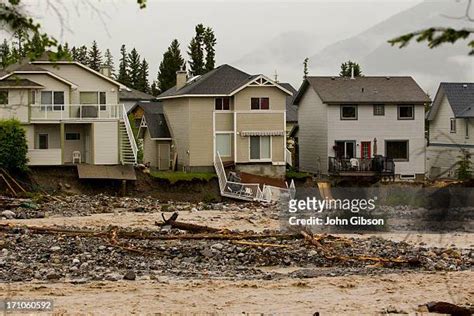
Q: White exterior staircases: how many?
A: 1